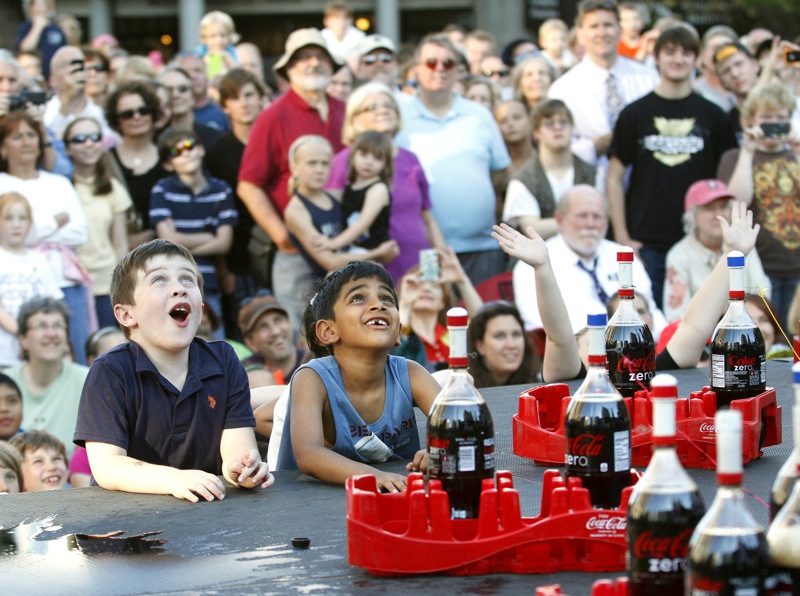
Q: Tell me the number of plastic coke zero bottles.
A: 8